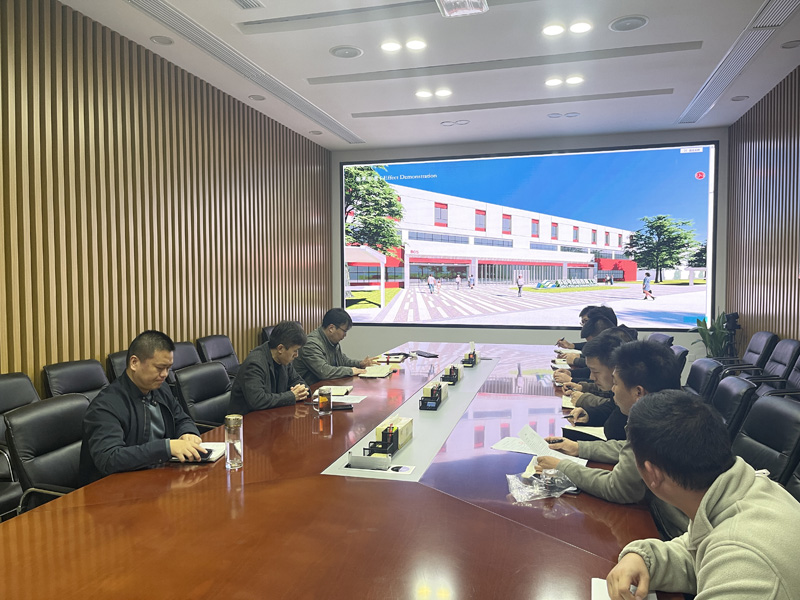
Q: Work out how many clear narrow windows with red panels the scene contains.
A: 9